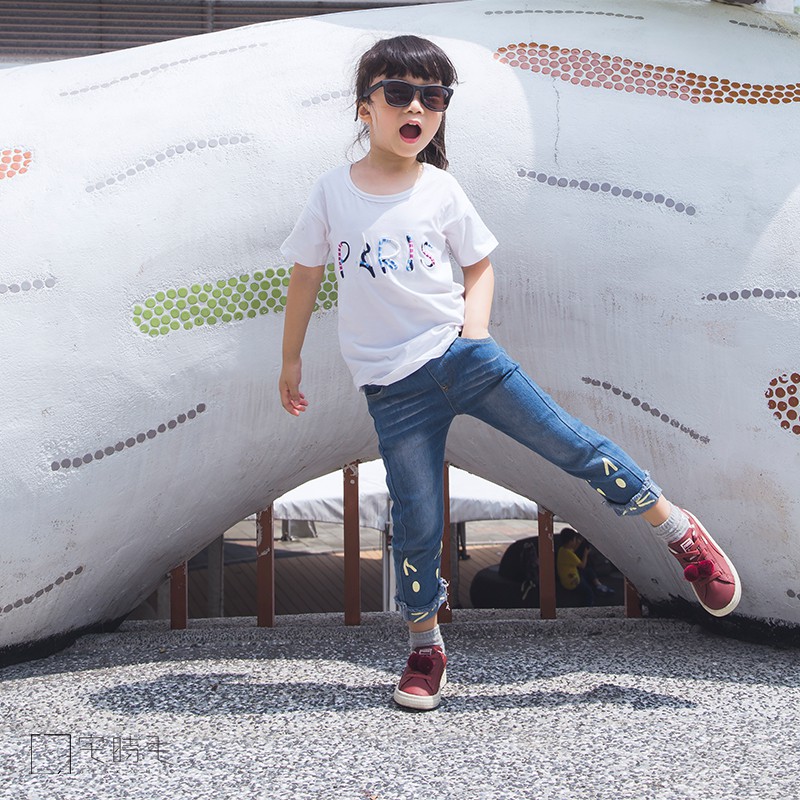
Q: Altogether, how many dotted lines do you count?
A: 11